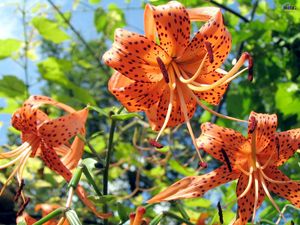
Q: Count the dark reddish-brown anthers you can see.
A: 11